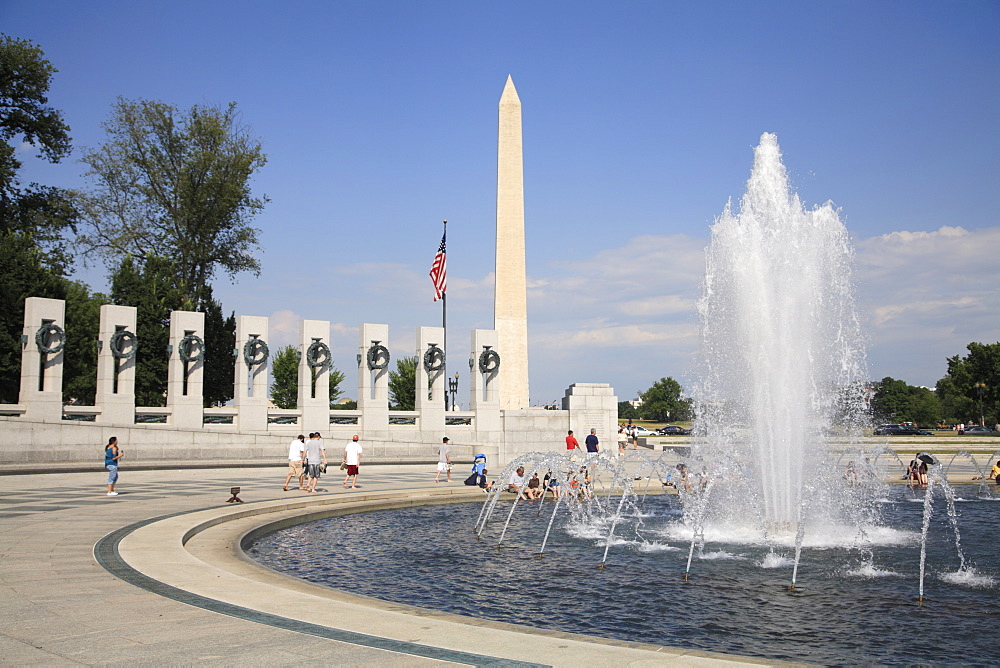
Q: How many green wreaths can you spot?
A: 8